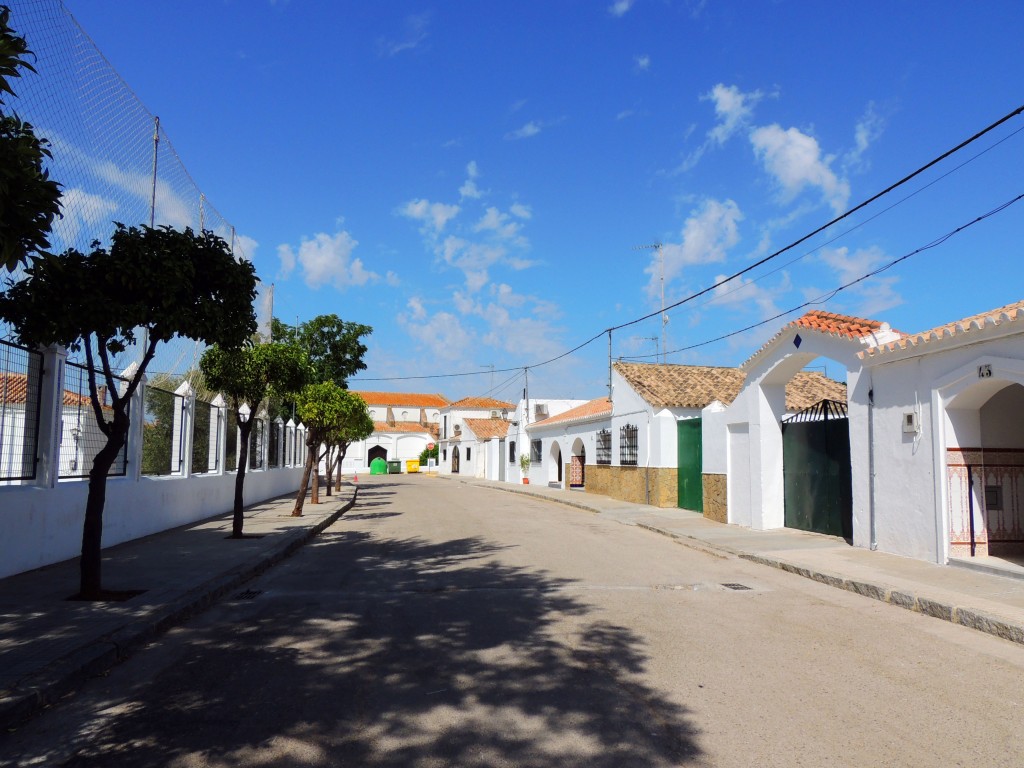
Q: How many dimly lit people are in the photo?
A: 0